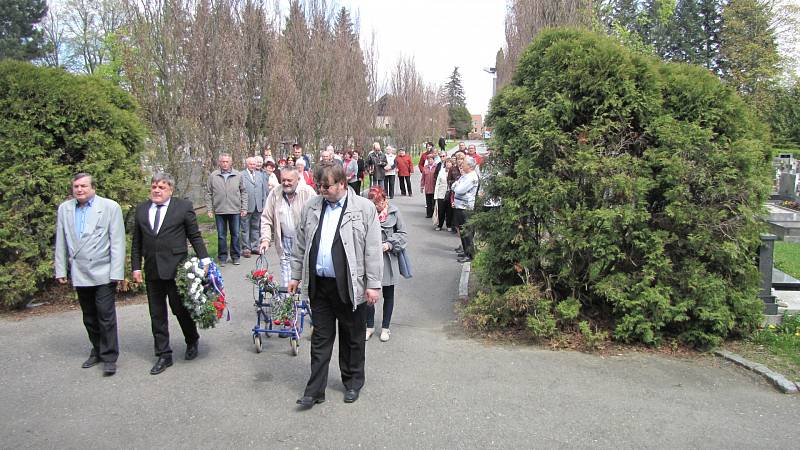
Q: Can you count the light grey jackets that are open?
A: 1